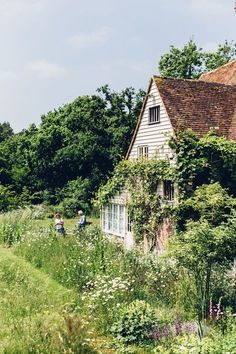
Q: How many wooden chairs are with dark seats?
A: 0